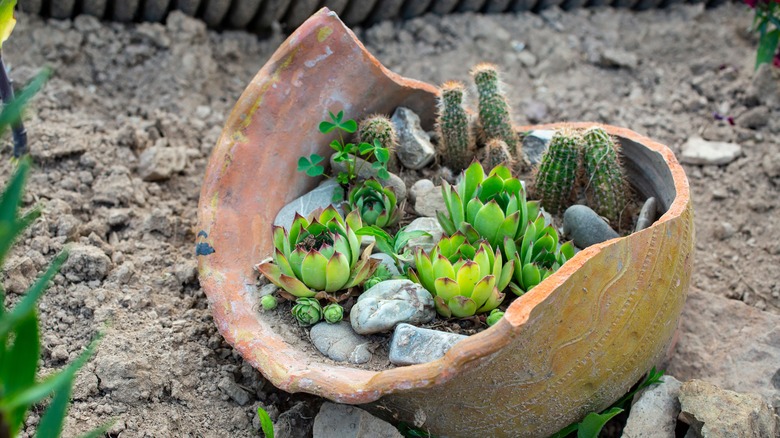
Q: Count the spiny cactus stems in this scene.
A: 6